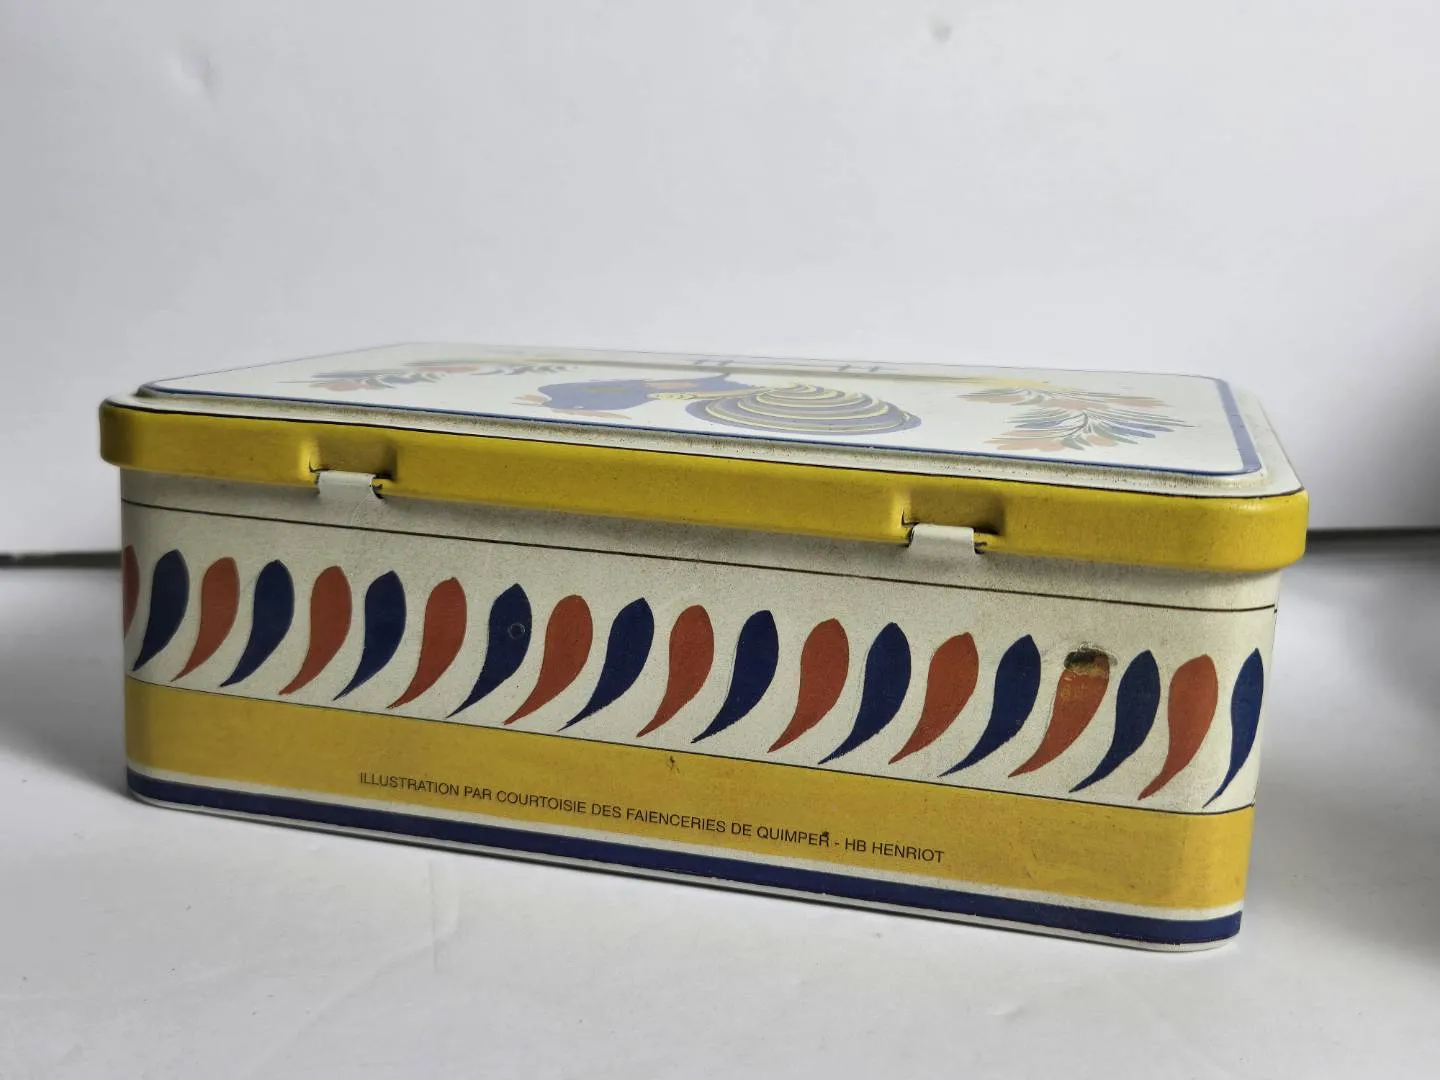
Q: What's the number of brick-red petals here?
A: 10